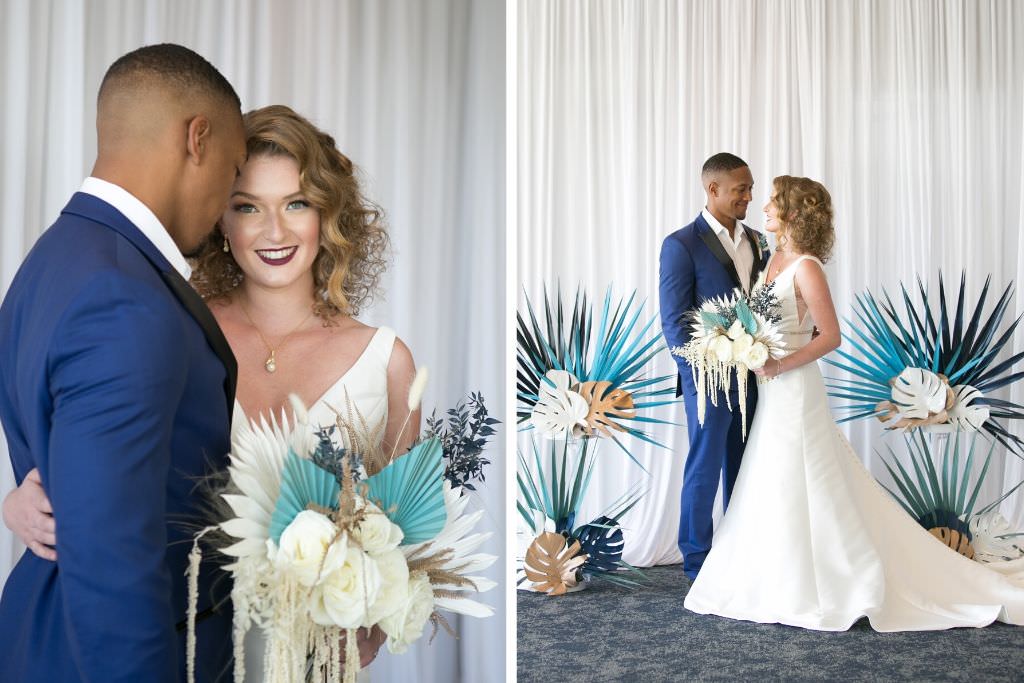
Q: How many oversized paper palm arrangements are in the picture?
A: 4